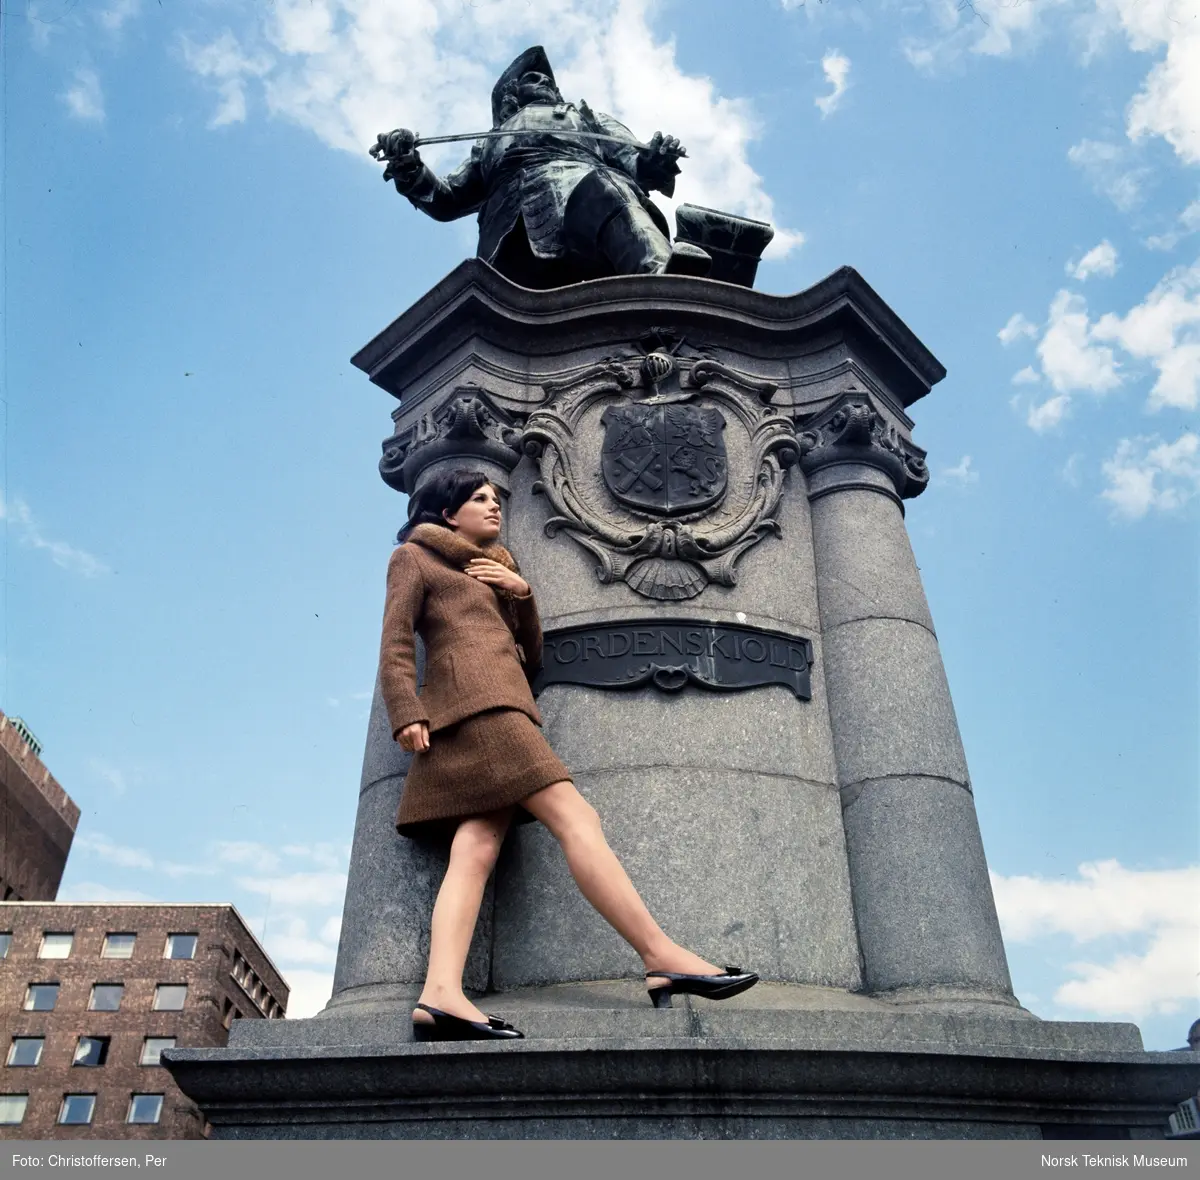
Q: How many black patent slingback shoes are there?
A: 2